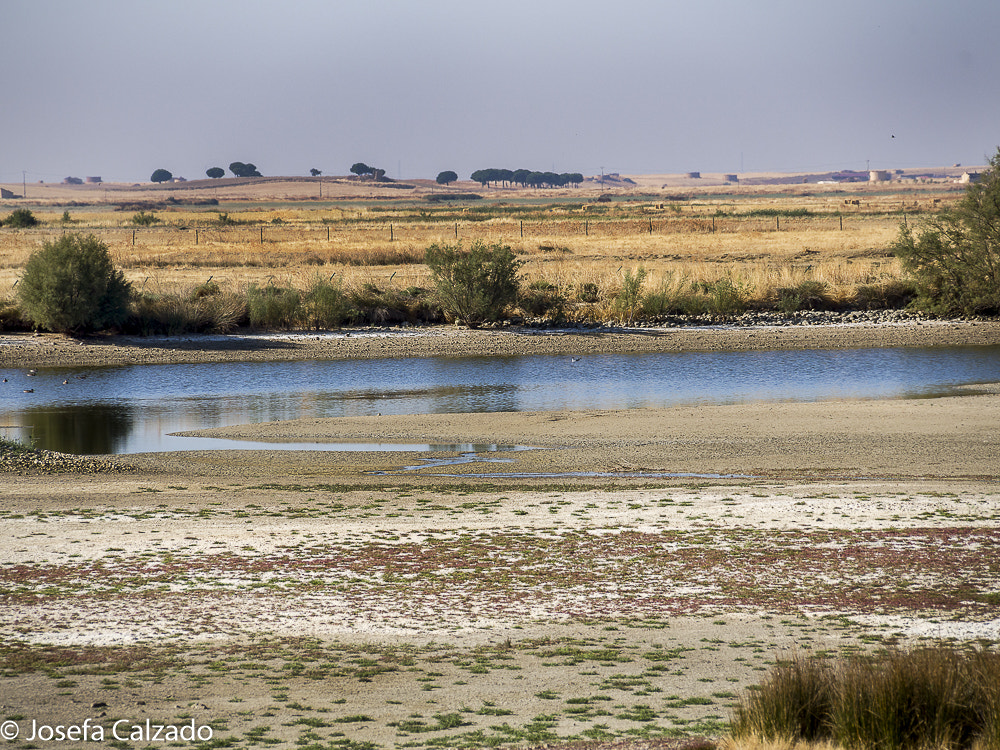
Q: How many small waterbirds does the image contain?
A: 7